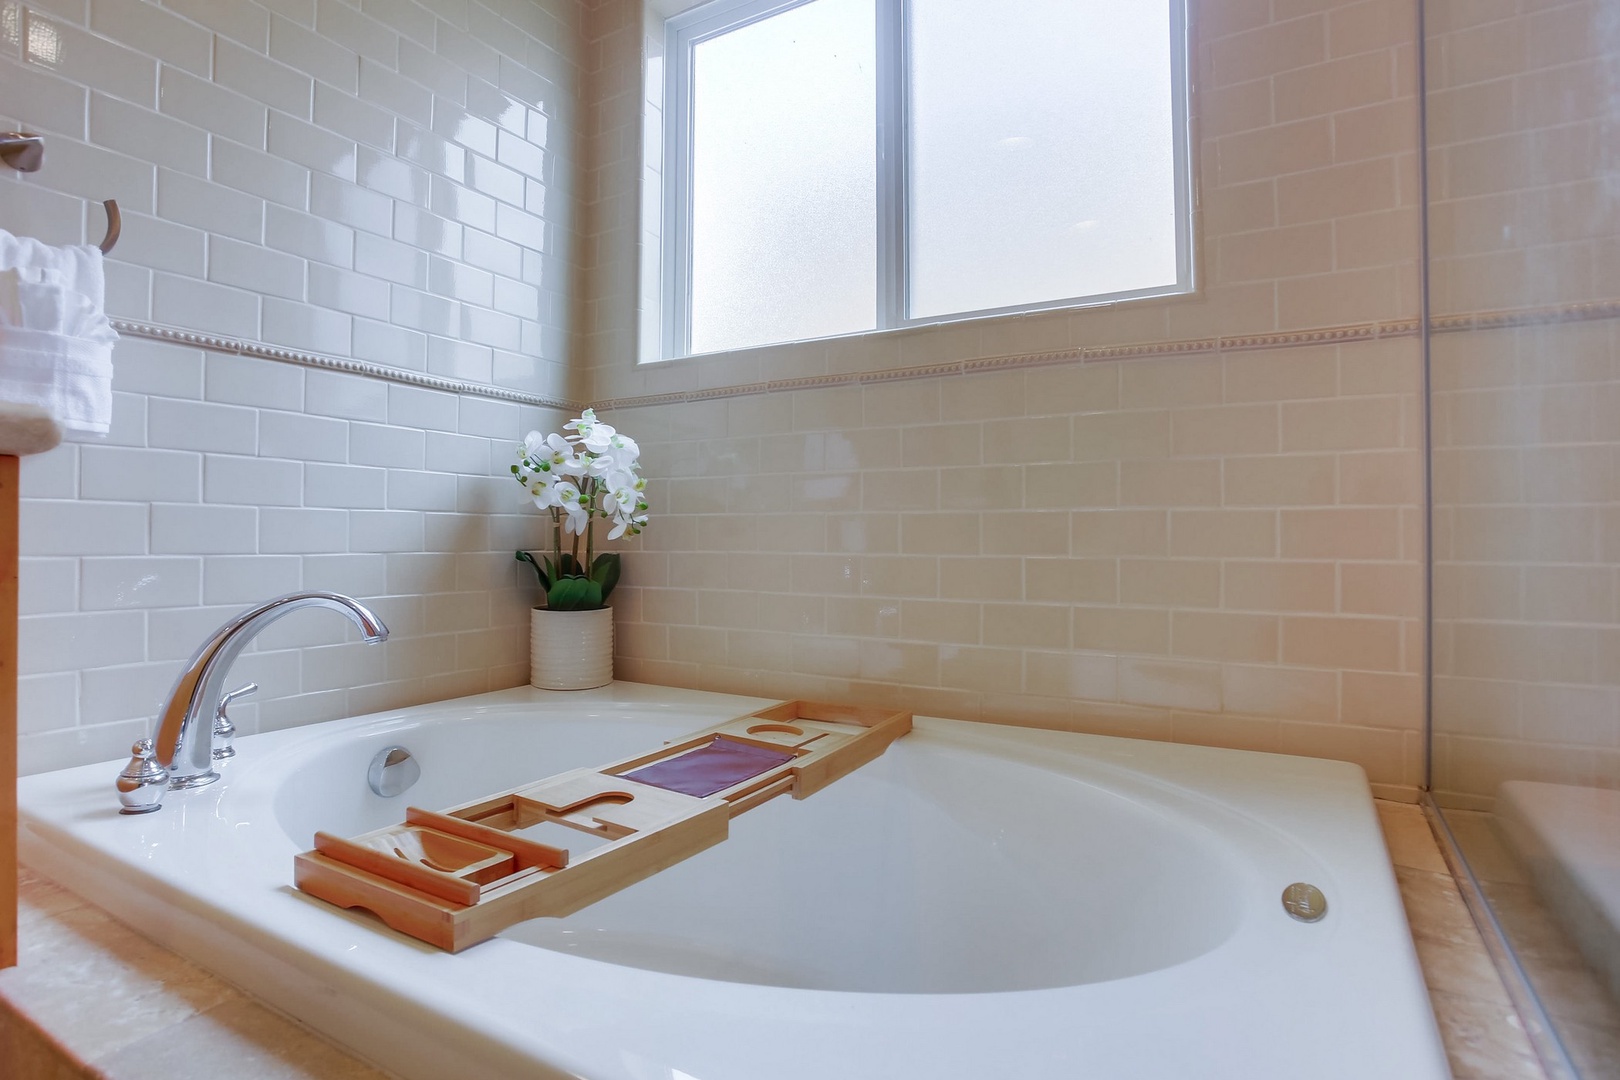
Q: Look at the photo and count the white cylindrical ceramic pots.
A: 1